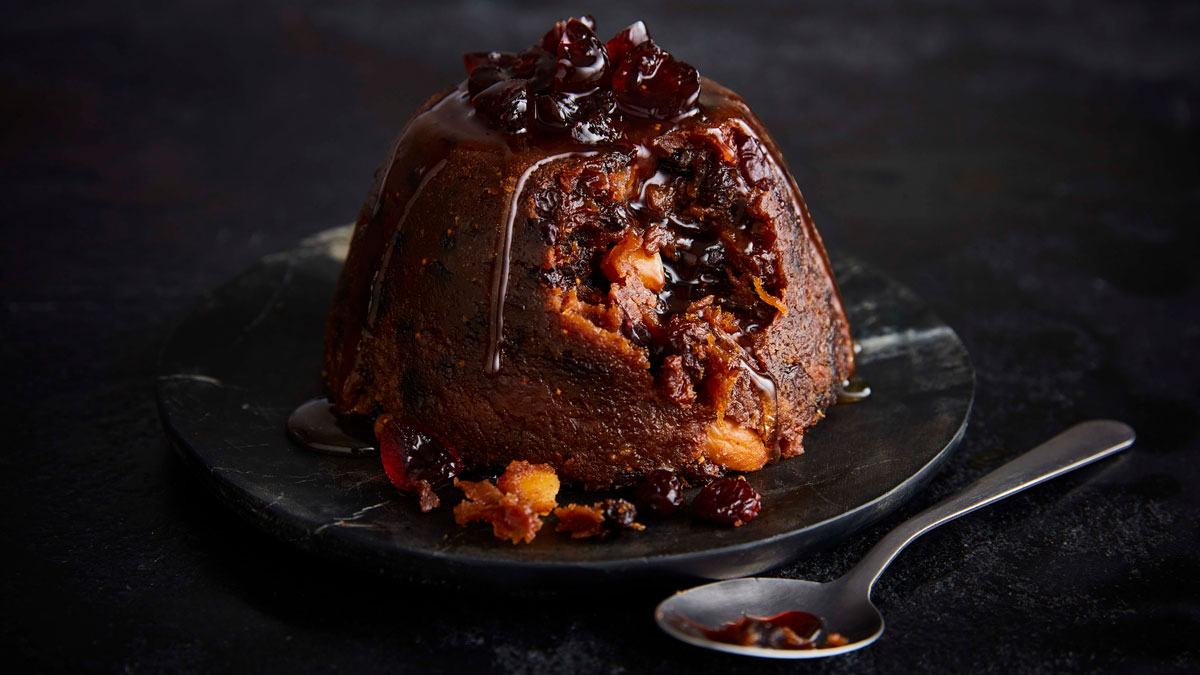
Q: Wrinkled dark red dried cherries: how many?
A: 2